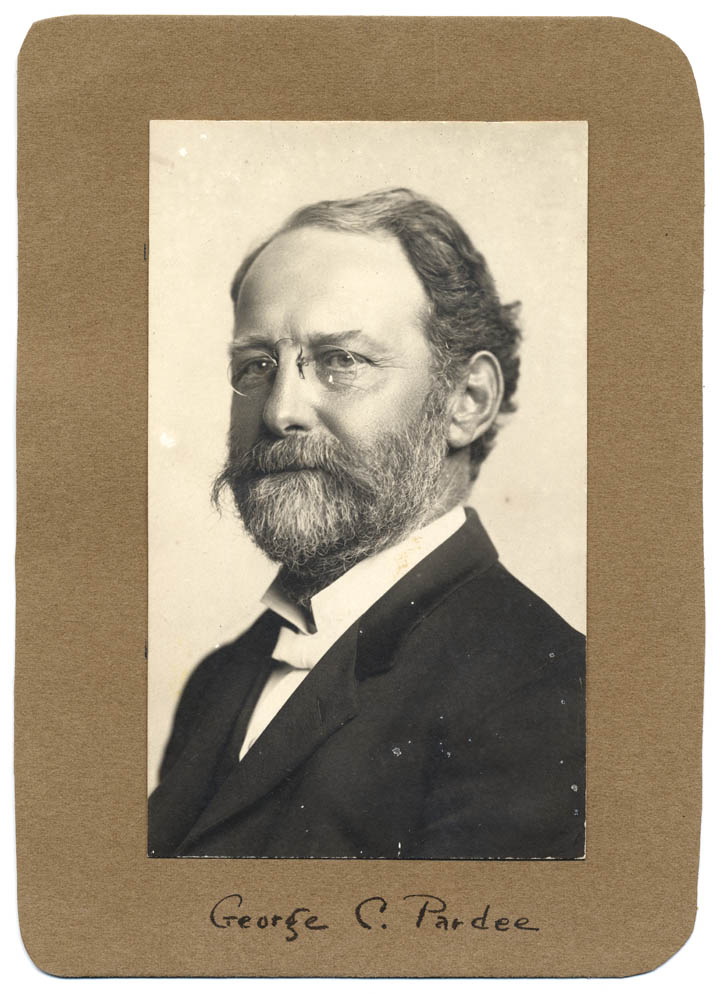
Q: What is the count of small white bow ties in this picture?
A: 1